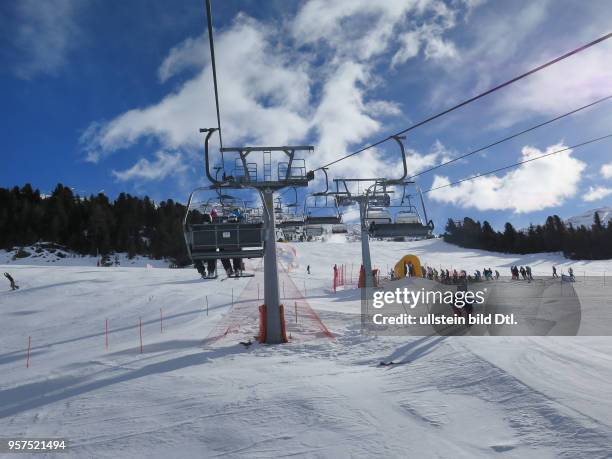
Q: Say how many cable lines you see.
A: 4